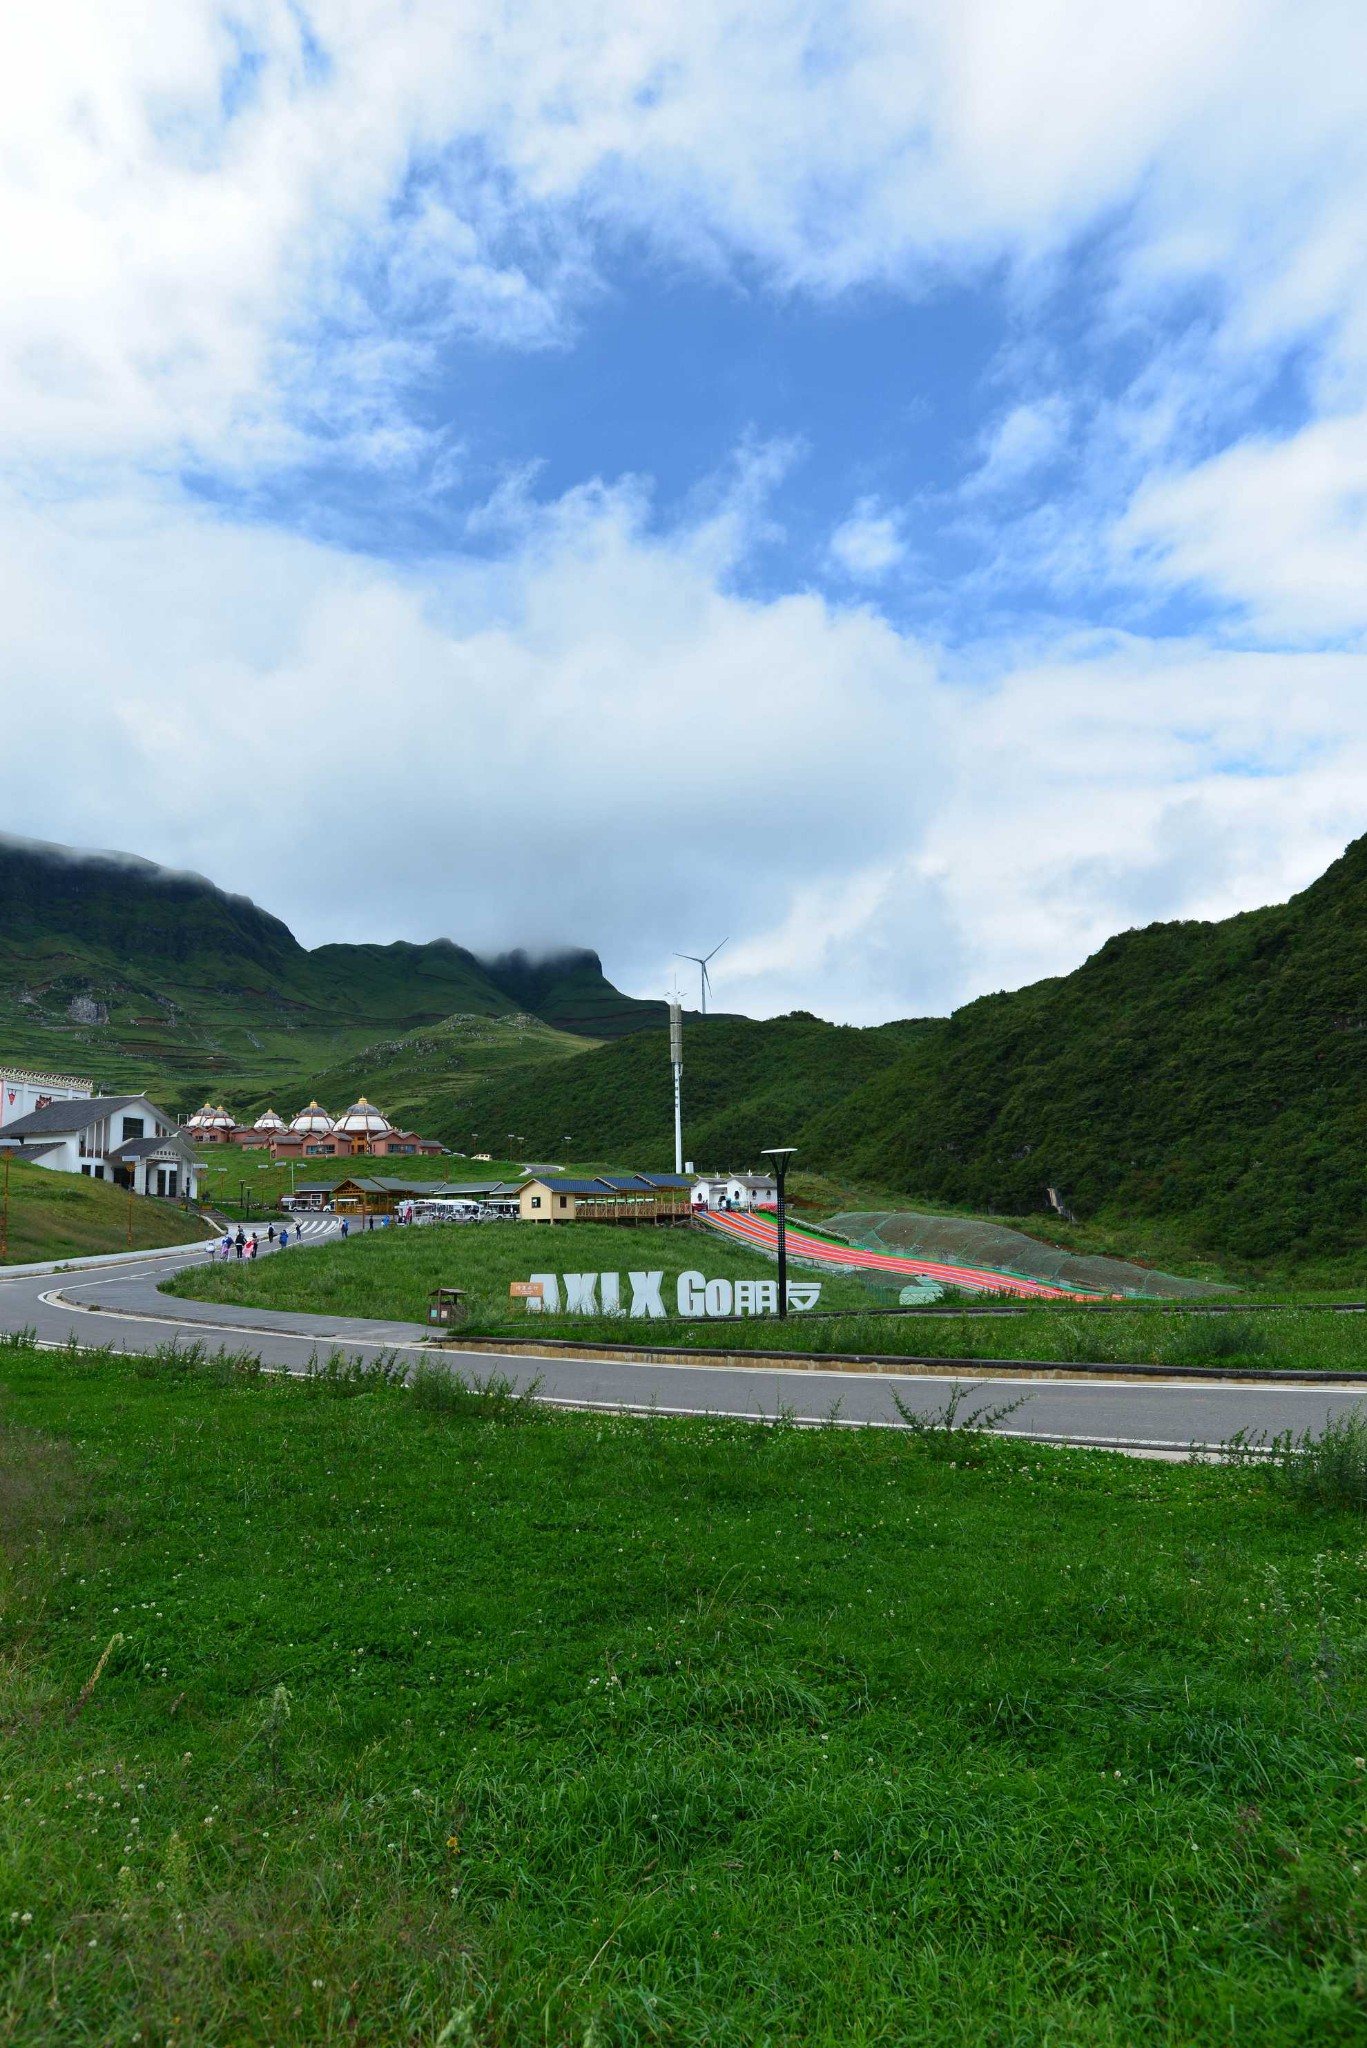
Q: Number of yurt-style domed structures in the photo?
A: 5